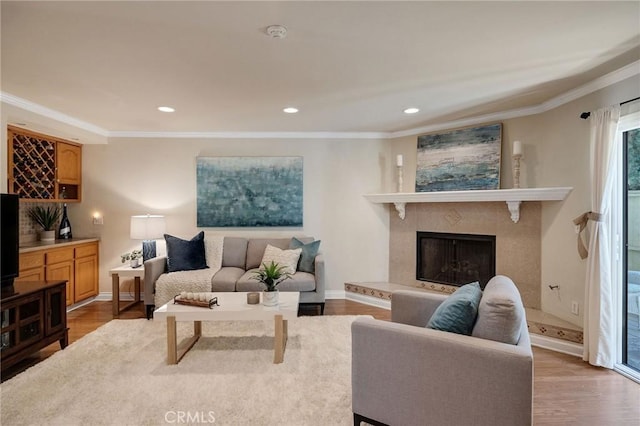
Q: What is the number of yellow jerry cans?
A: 0